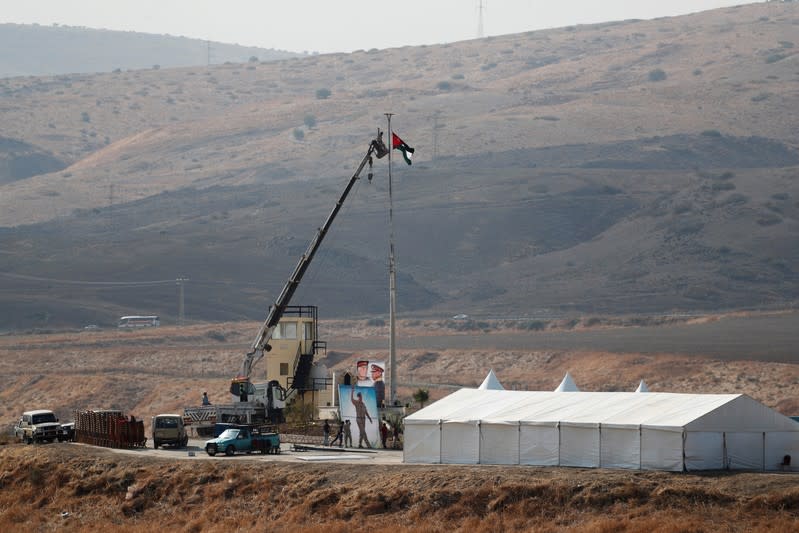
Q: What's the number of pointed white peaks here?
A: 3